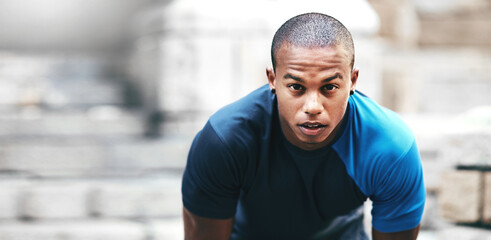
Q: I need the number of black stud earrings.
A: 2